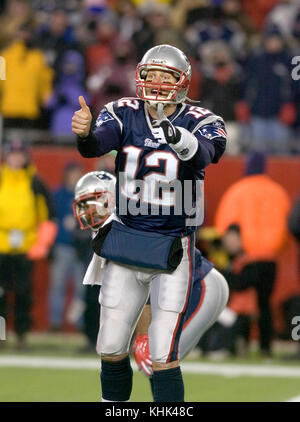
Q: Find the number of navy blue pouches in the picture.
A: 1